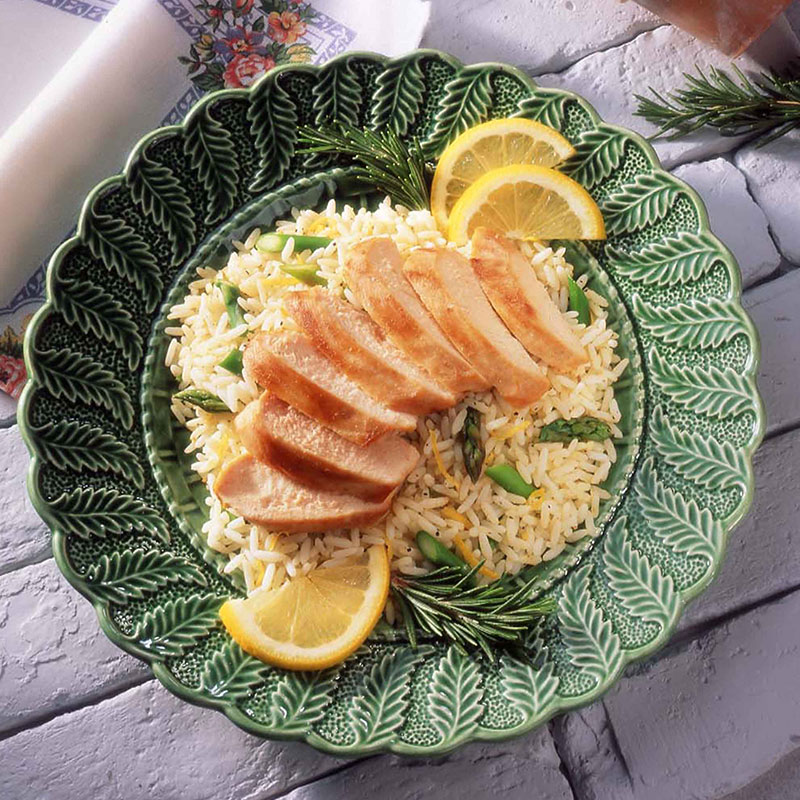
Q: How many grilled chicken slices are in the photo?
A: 7